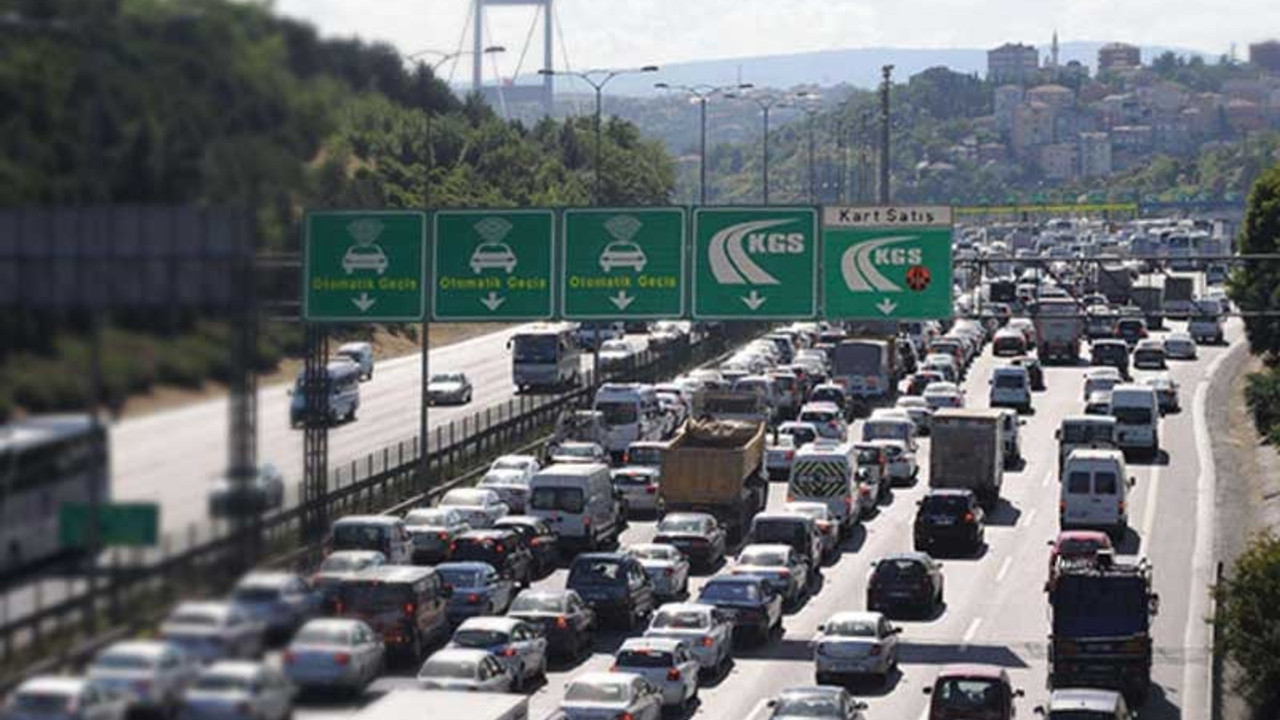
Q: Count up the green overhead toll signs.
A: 5